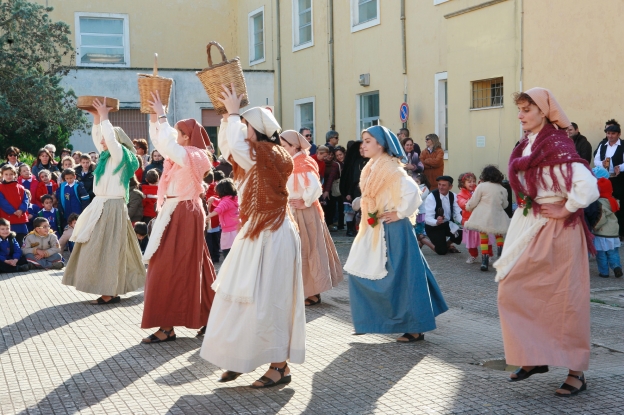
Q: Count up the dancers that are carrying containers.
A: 3